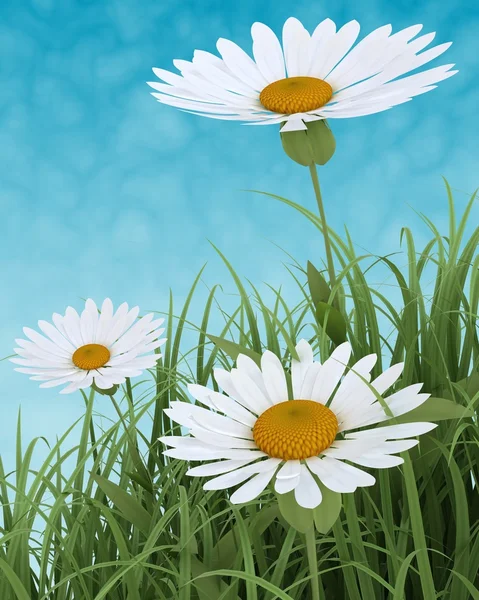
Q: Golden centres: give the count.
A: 3